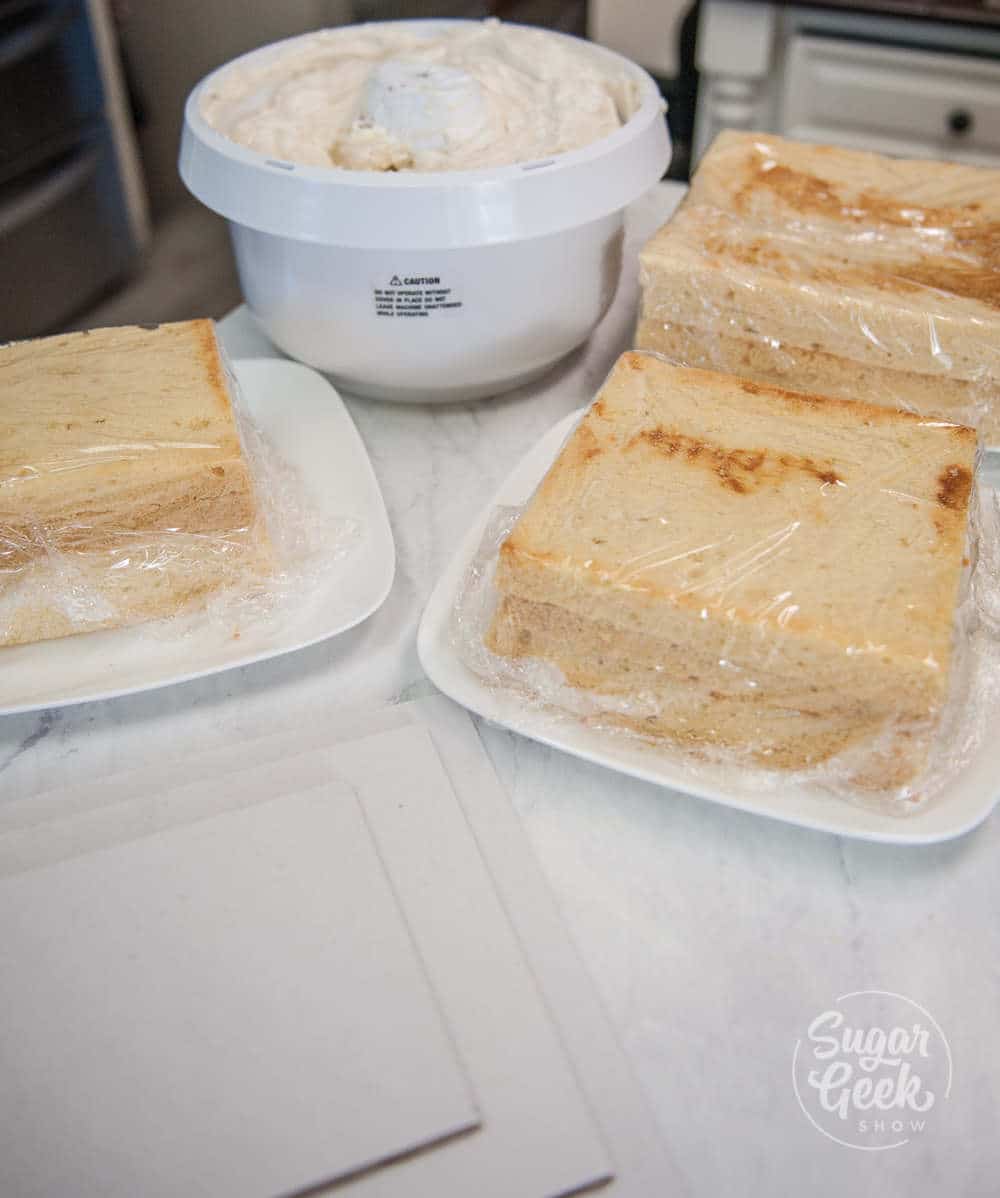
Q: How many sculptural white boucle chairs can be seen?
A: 0